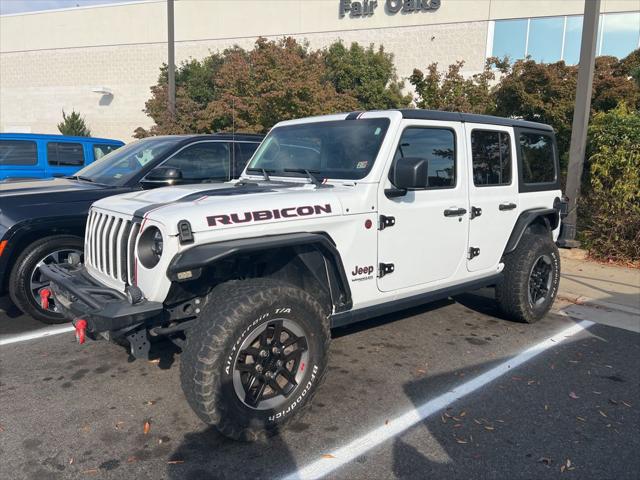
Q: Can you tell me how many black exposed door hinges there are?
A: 4